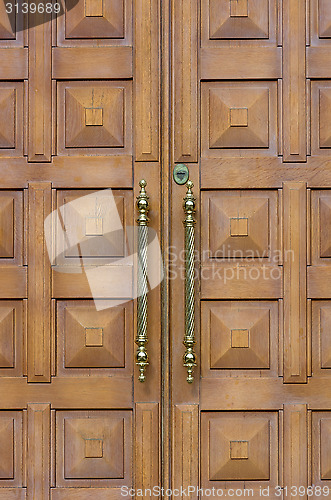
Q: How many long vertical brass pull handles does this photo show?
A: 2